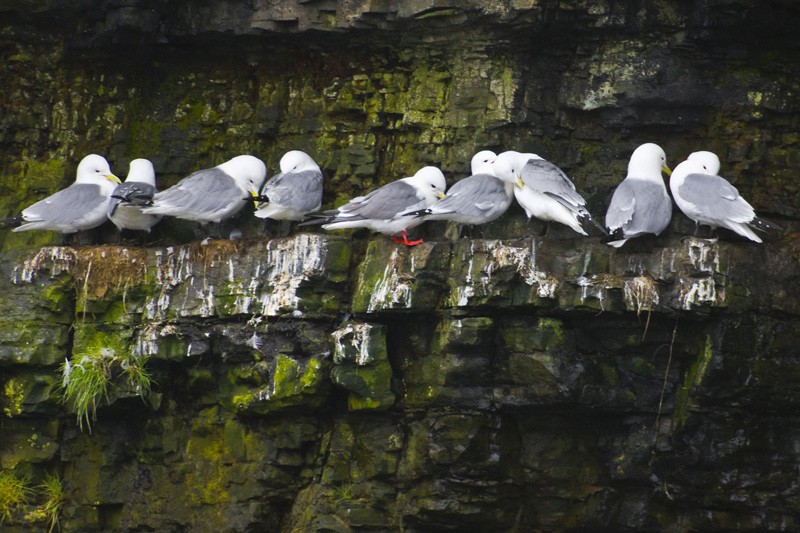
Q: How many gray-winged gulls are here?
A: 9